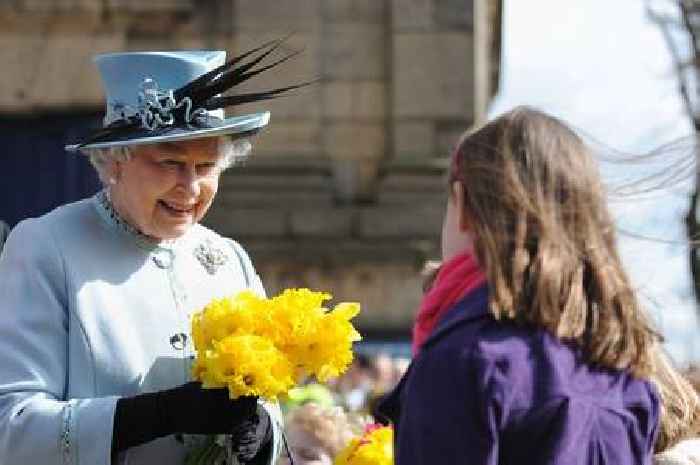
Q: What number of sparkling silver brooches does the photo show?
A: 1